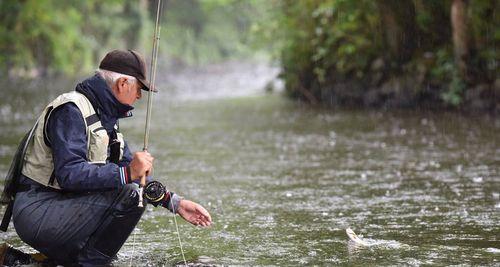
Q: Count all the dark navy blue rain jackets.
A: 1